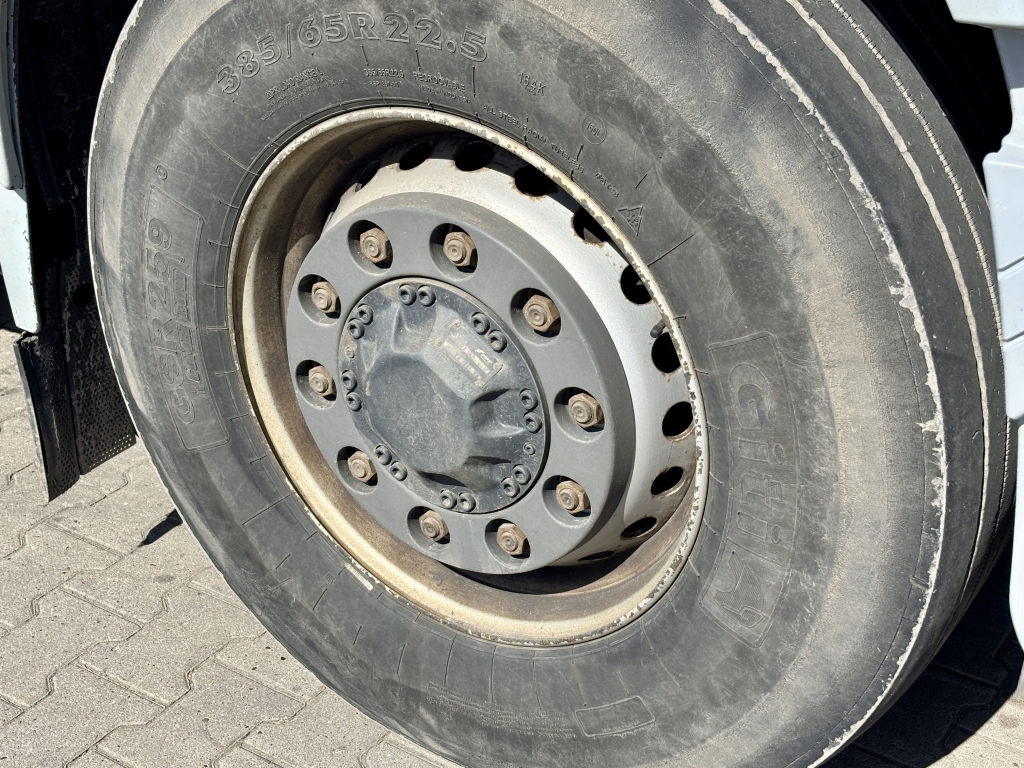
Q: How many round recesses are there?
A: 10